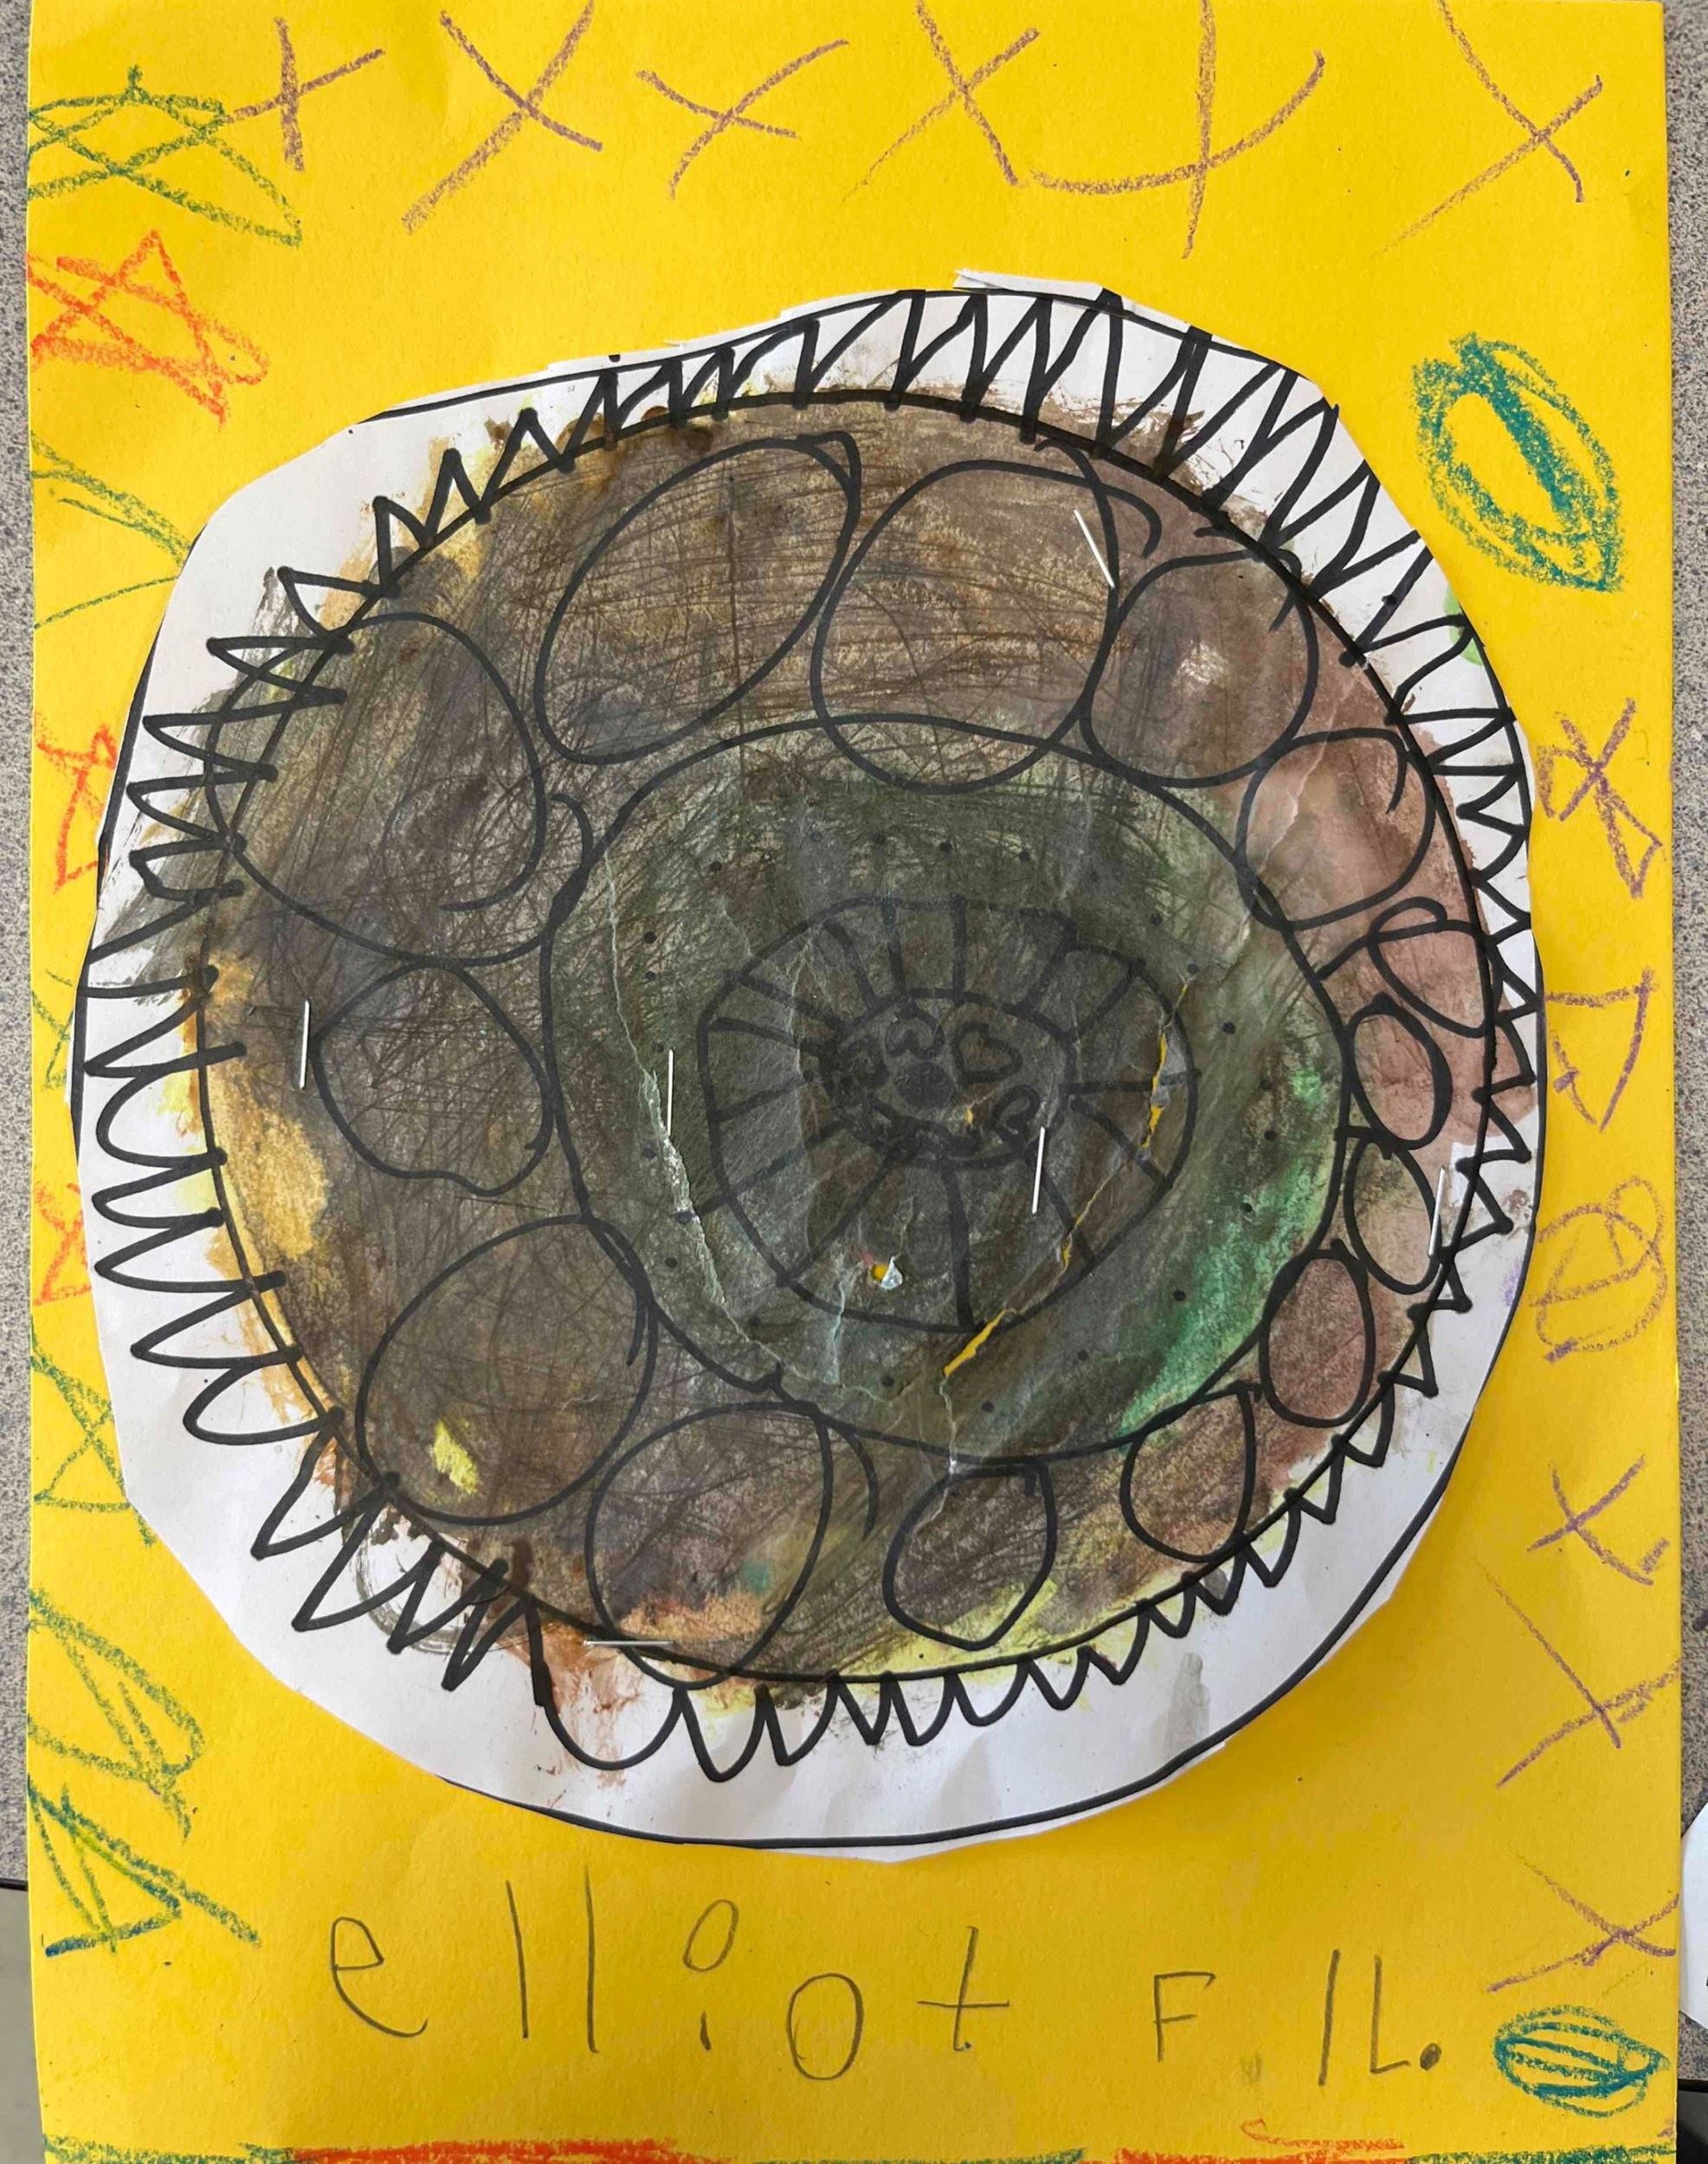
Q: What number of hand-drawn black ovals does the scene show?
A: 14